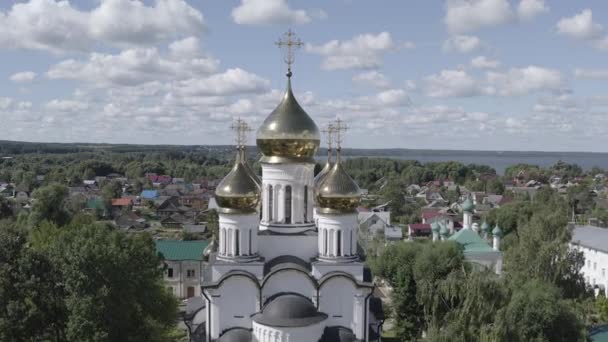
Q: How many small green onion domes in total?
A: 5